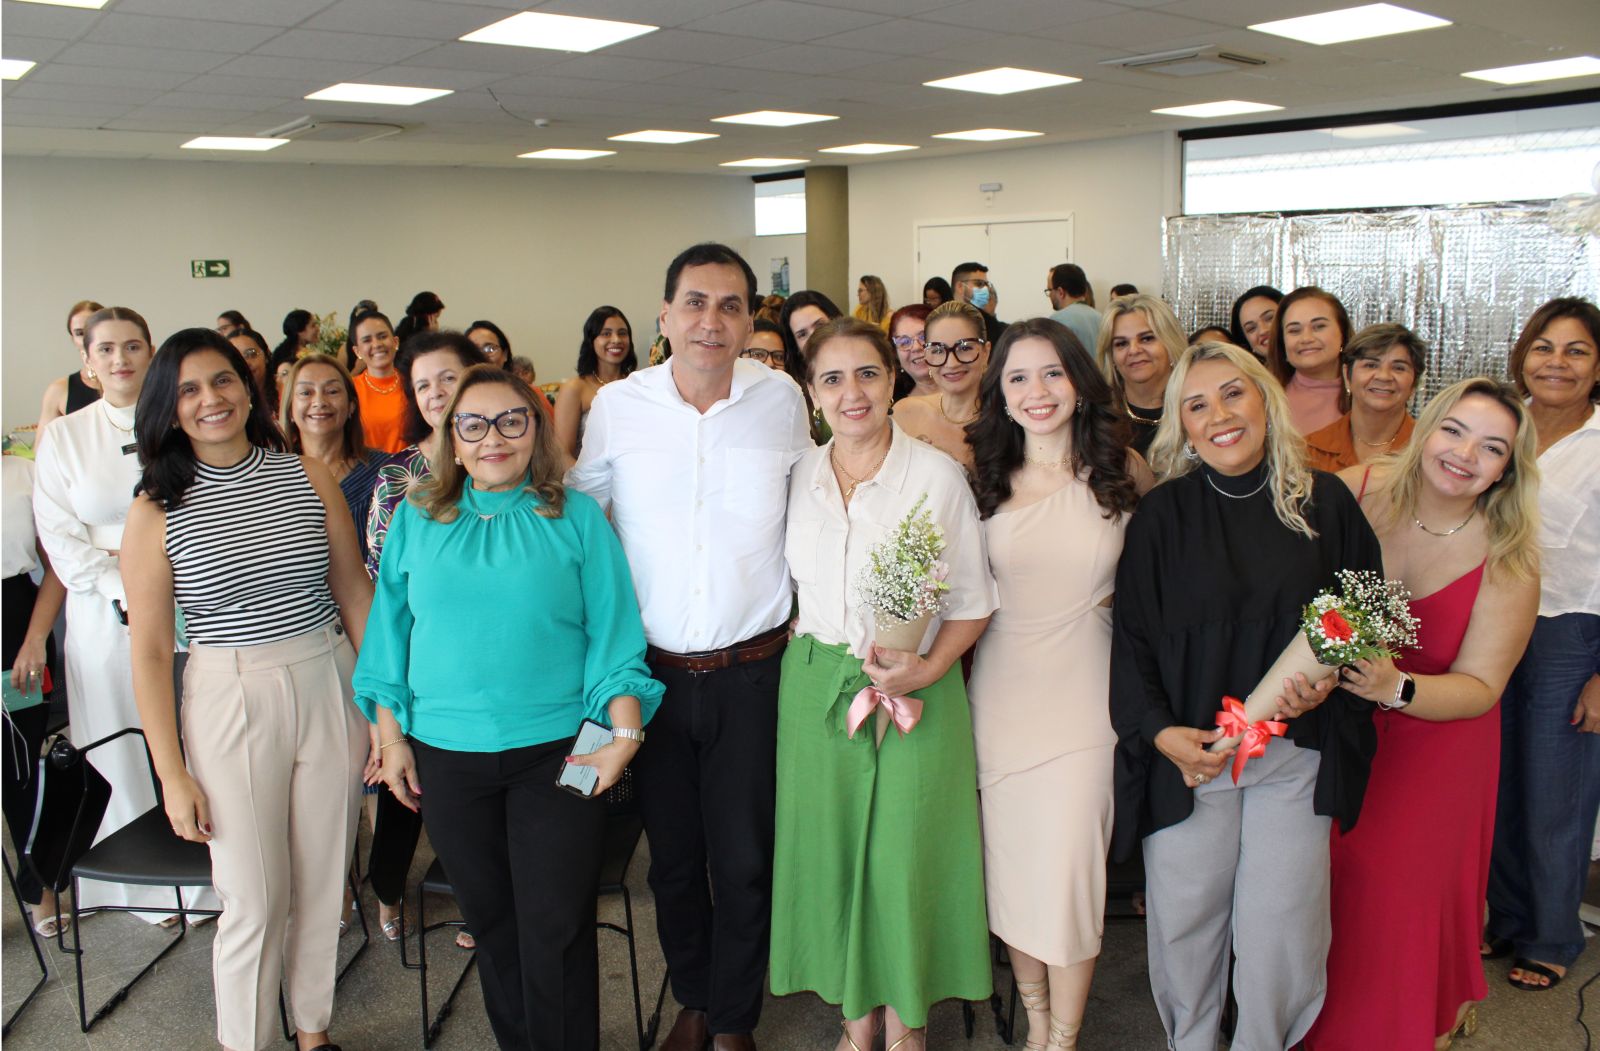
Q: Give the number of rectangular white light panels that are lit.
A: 15